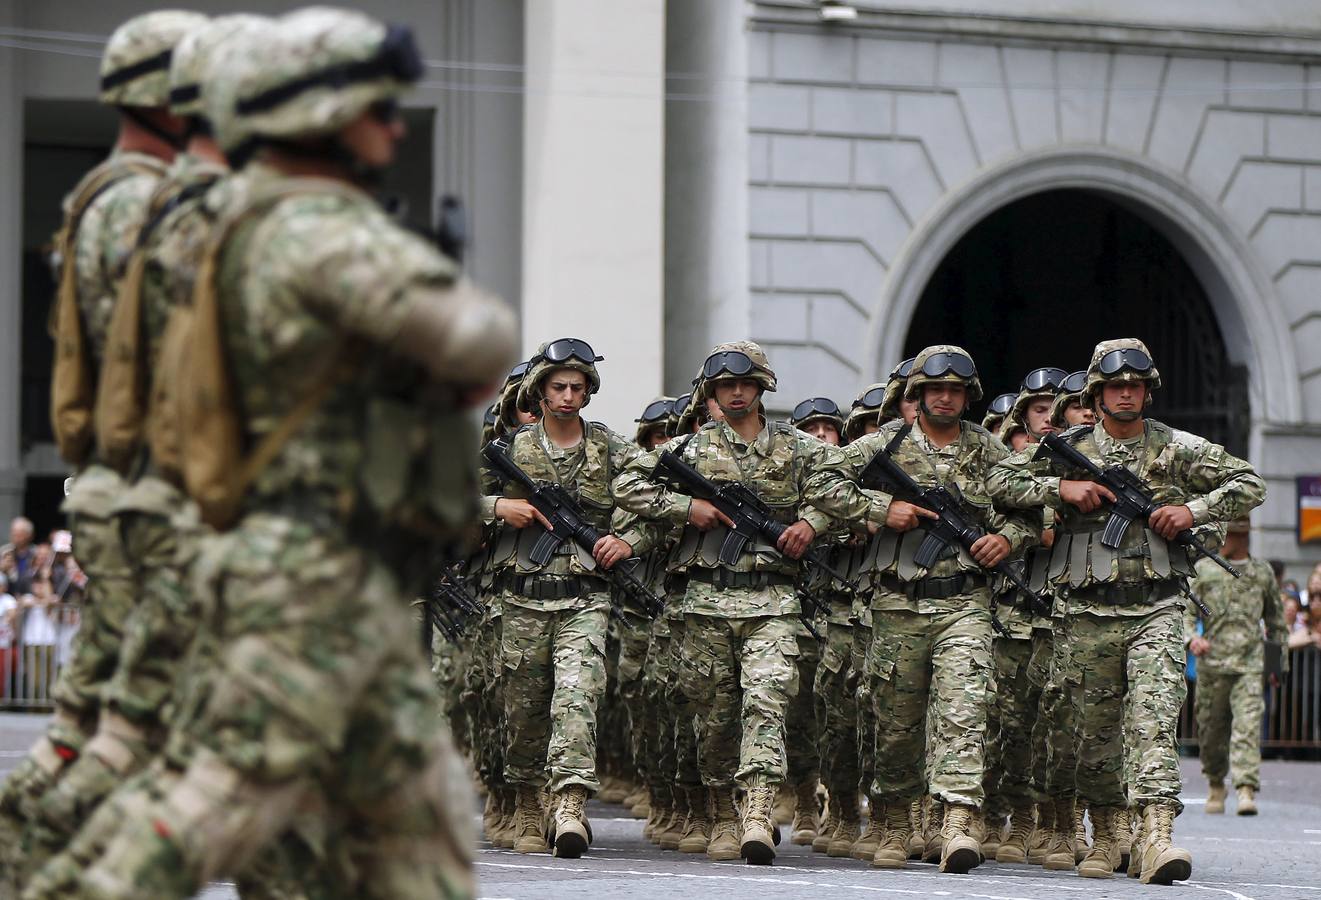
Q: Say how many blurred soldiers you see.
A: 3